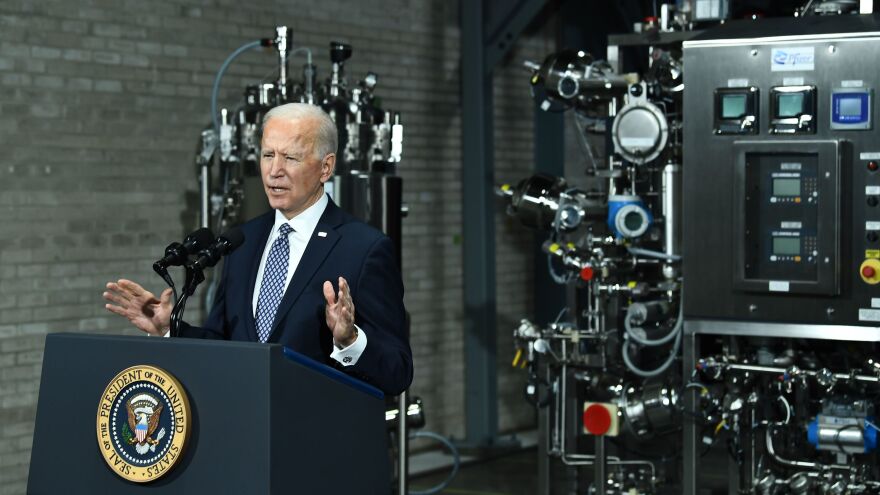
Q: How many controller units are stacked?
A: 2